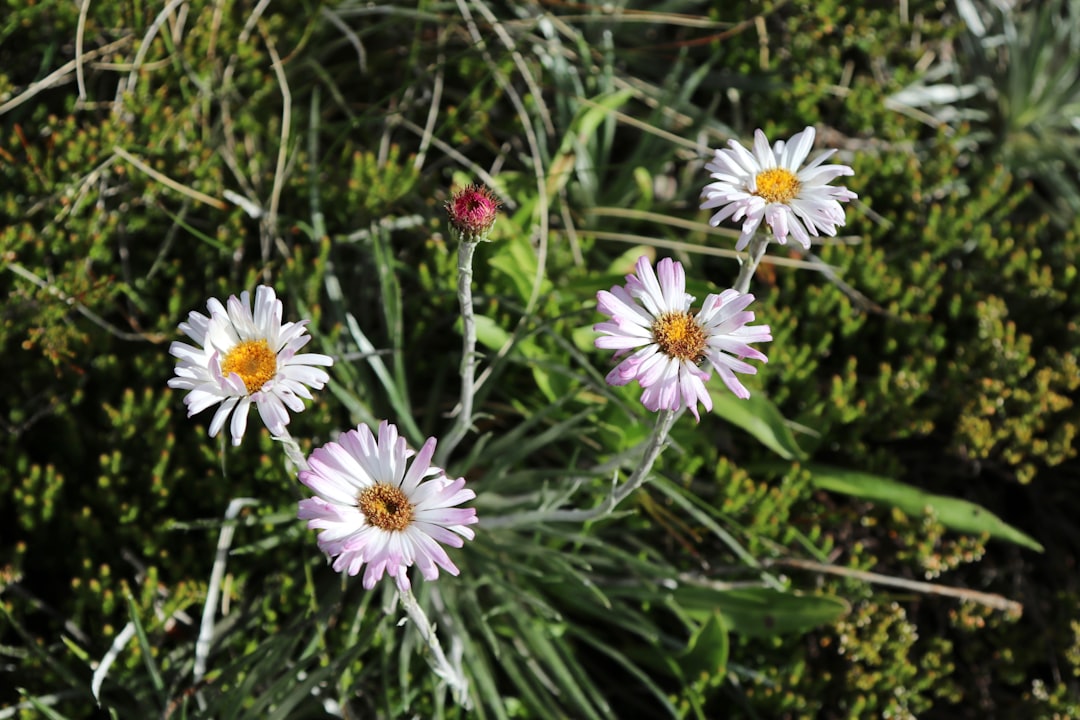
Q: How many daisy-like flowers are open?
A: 4